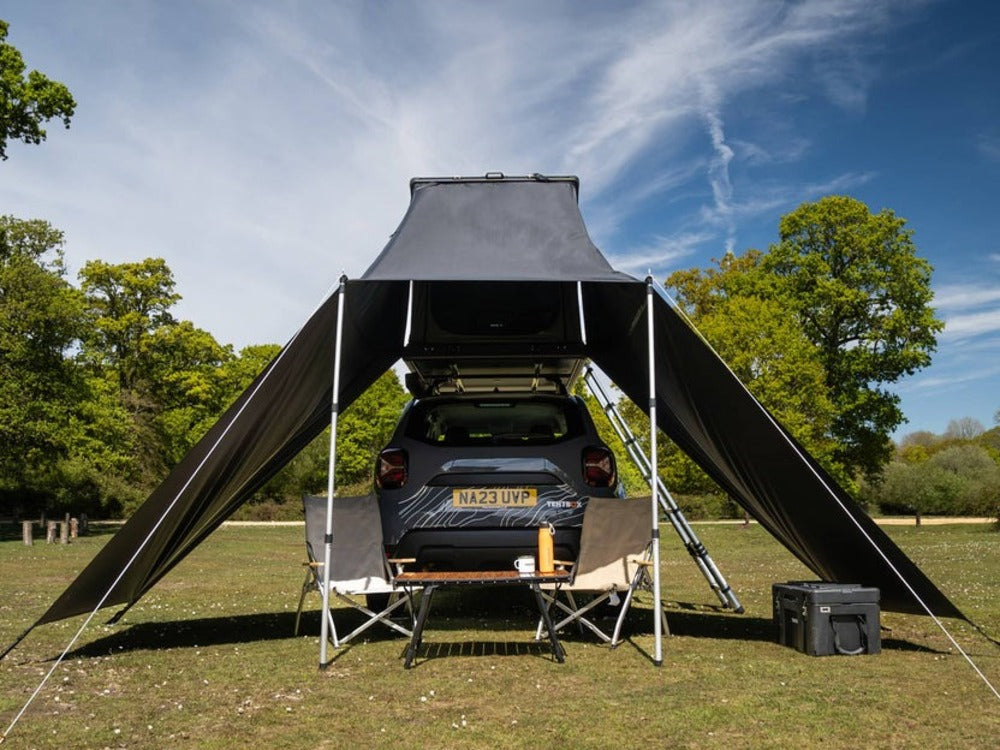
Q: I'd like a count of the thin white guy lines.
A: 2